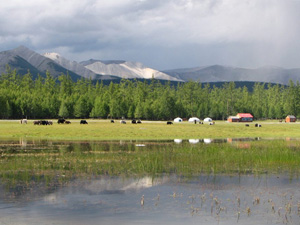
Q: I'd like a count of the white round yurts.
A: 3